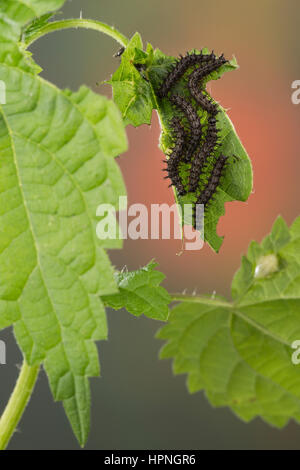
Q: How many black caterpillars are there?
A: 6